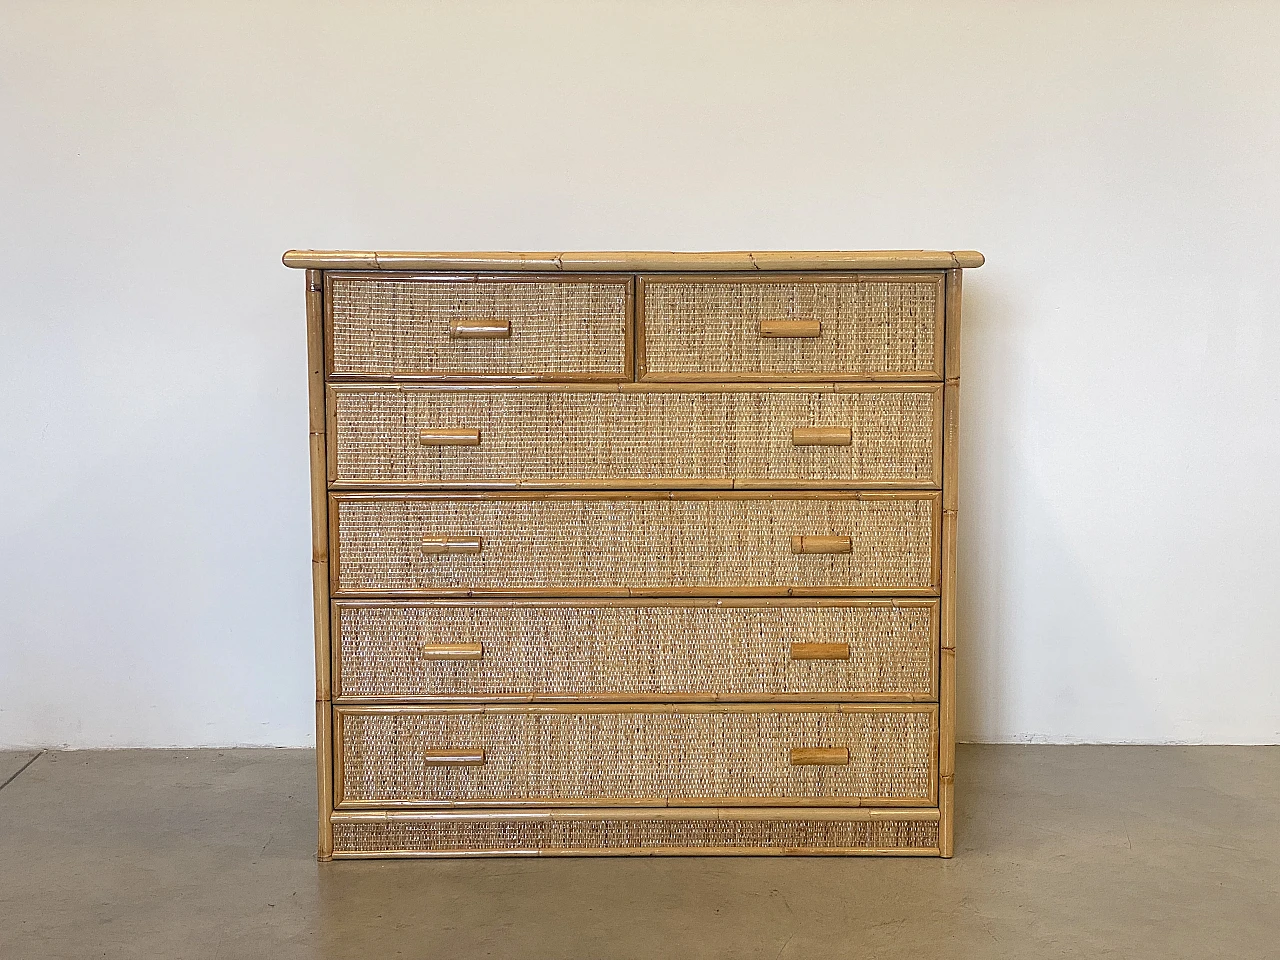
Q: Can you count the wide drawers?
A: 4